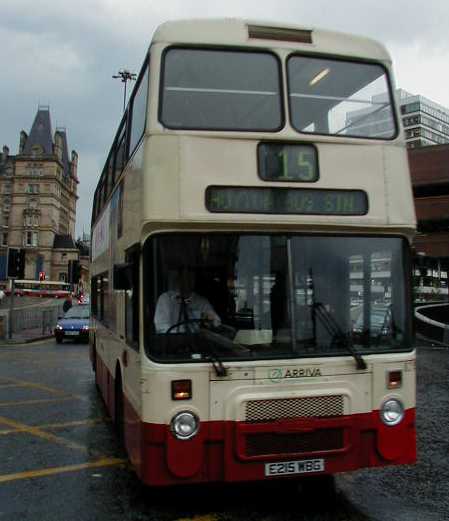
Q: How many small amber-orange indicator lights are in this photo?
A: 2